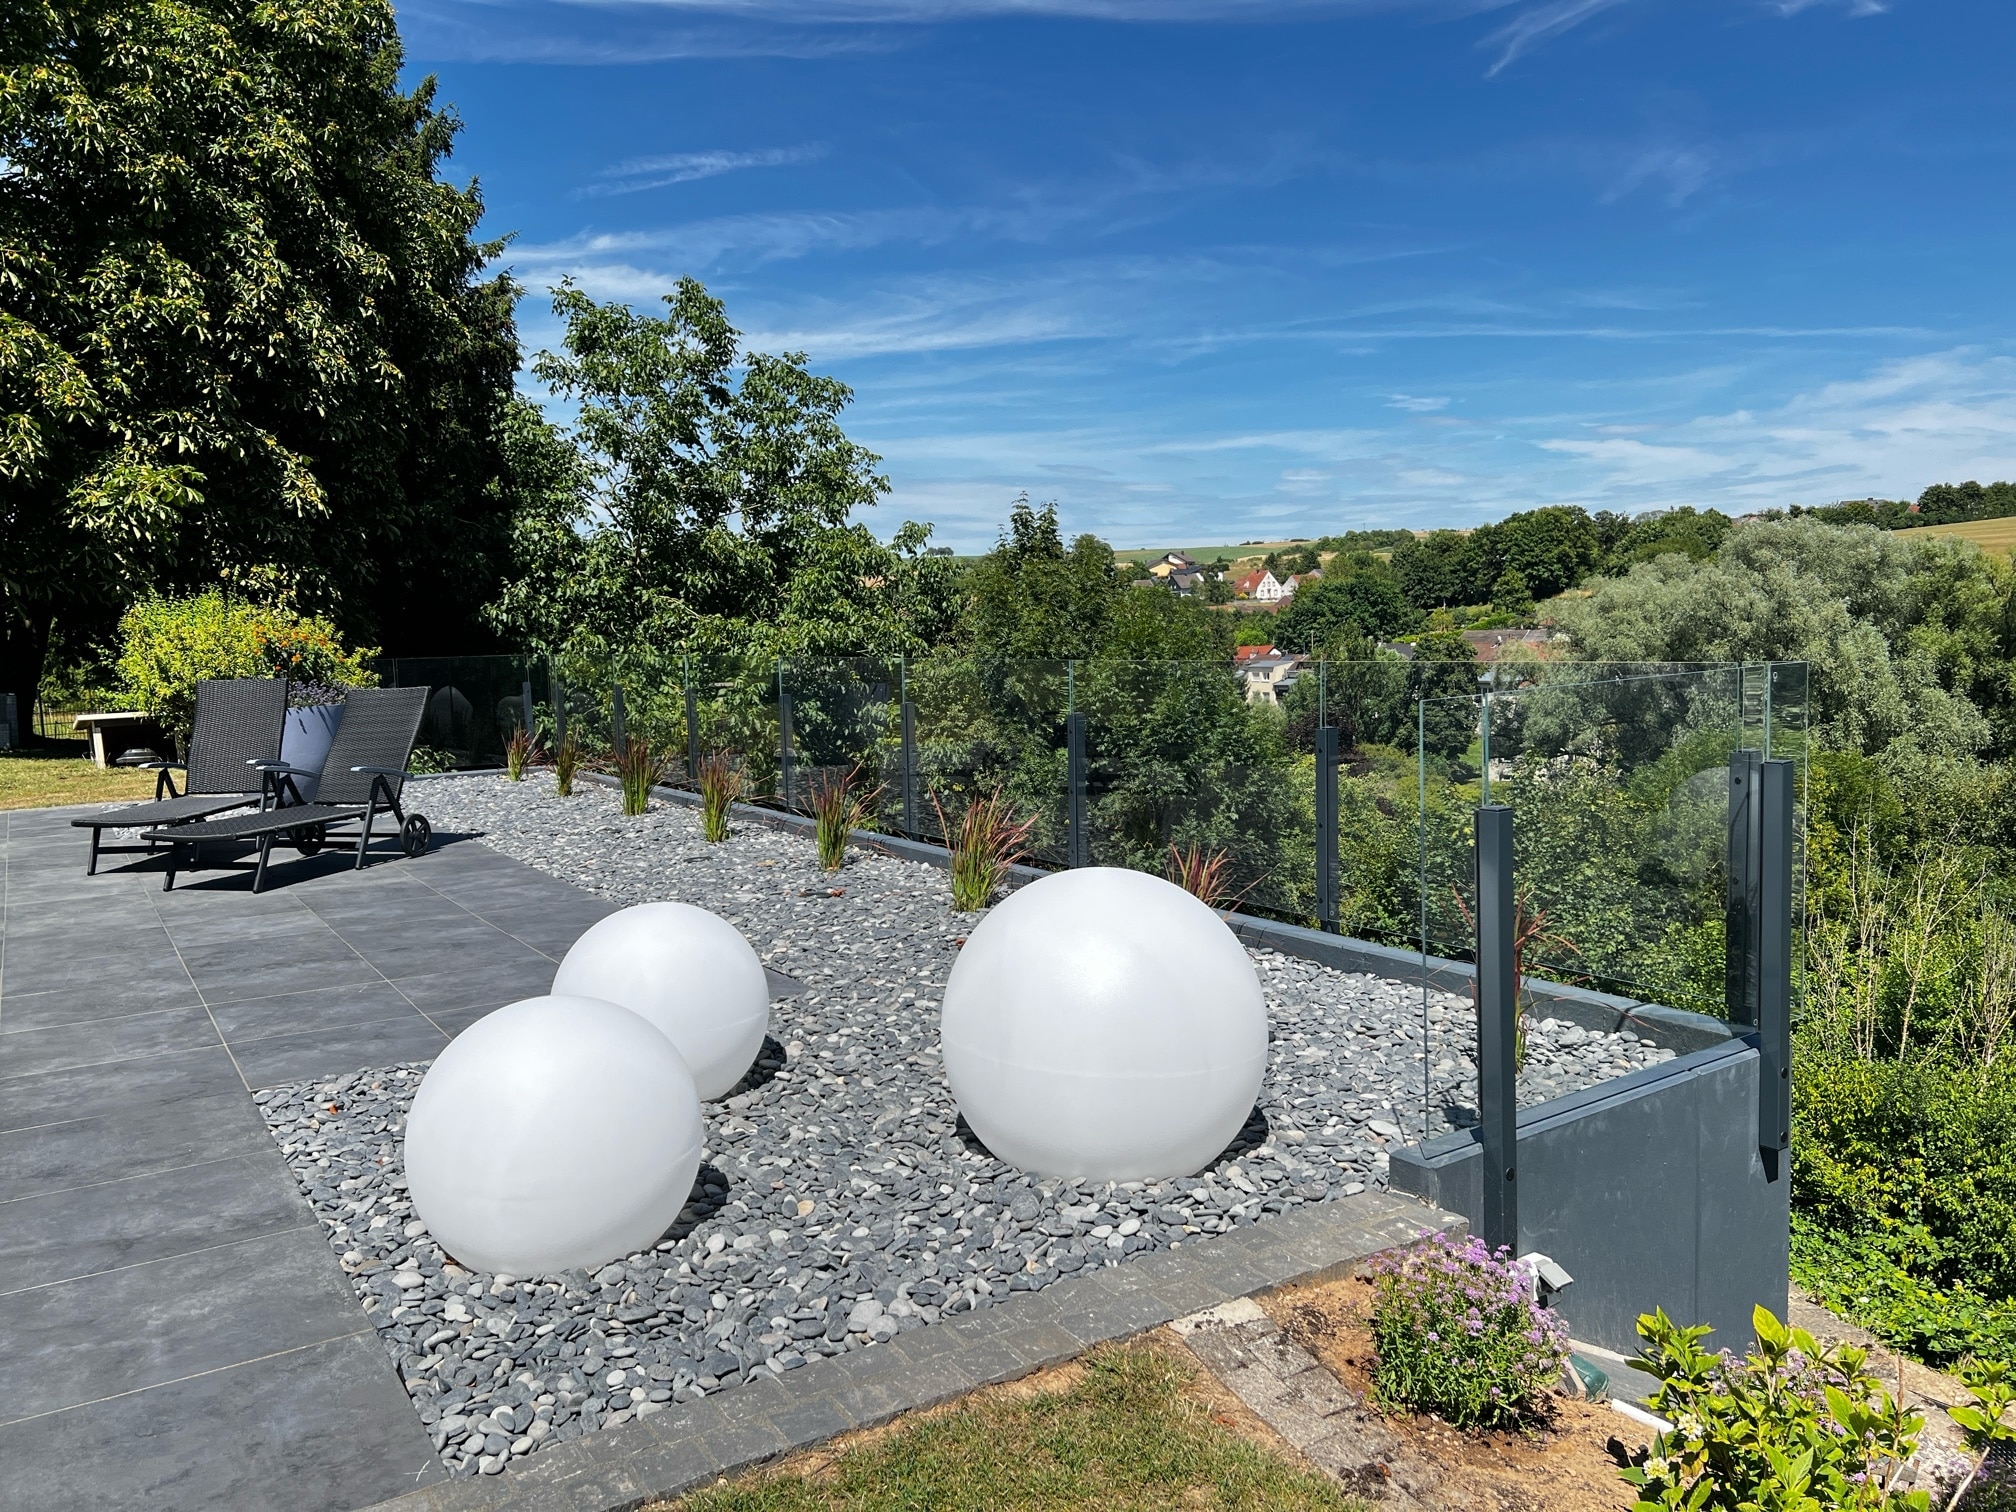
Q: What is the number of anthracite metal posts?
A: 11